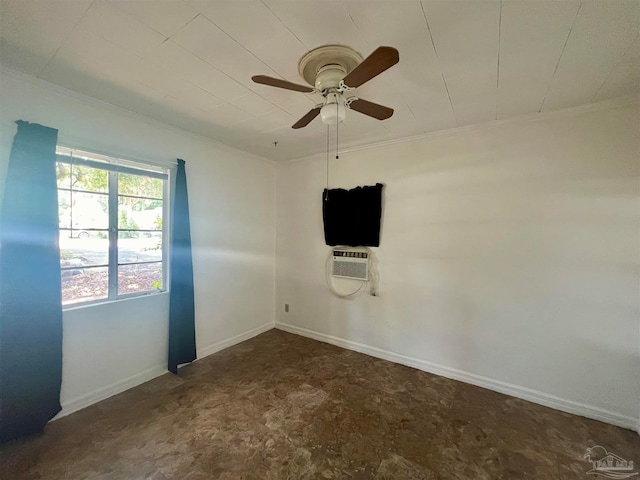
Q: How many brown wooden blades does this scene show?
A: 4